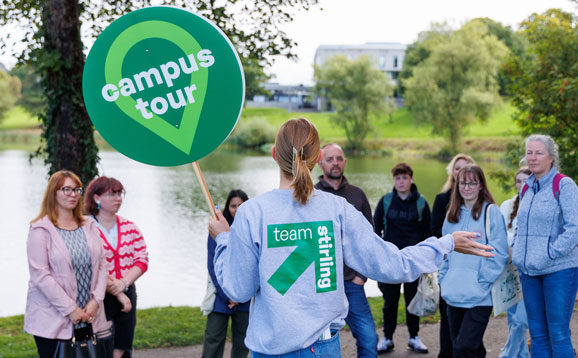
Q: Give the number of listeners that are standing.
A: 9